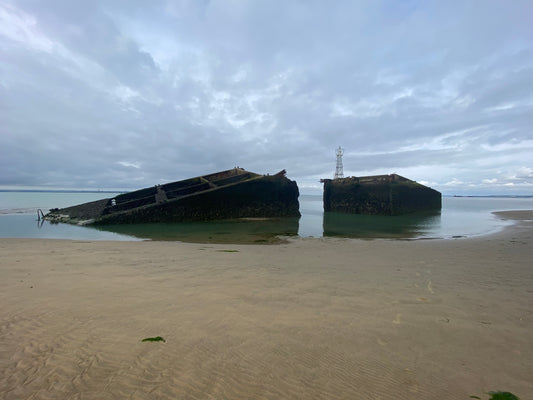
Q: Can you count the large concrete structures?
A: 2